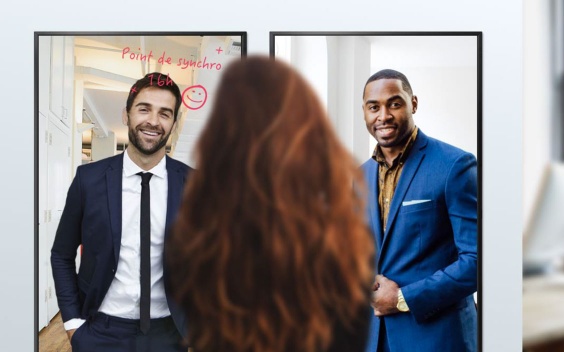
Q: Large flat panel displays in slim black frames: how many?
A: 2